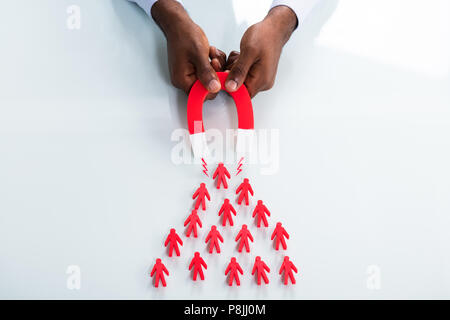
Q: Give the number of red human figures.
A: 15